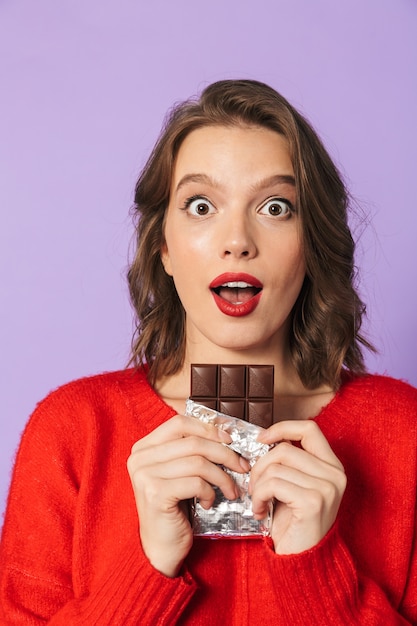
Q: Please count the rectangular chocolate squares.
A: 6